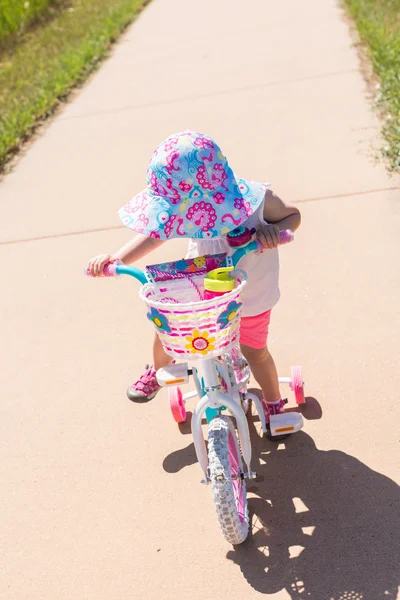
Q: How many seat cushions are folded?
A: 0